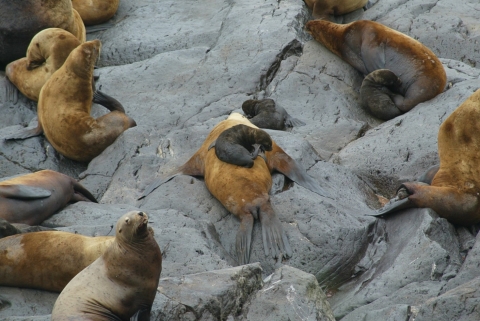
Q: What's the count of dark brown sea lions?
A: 3